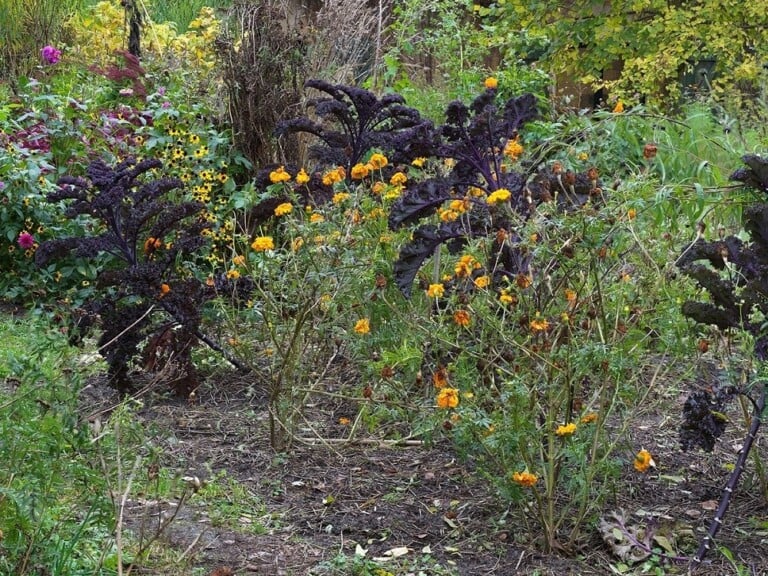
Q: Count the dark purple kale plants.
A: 4